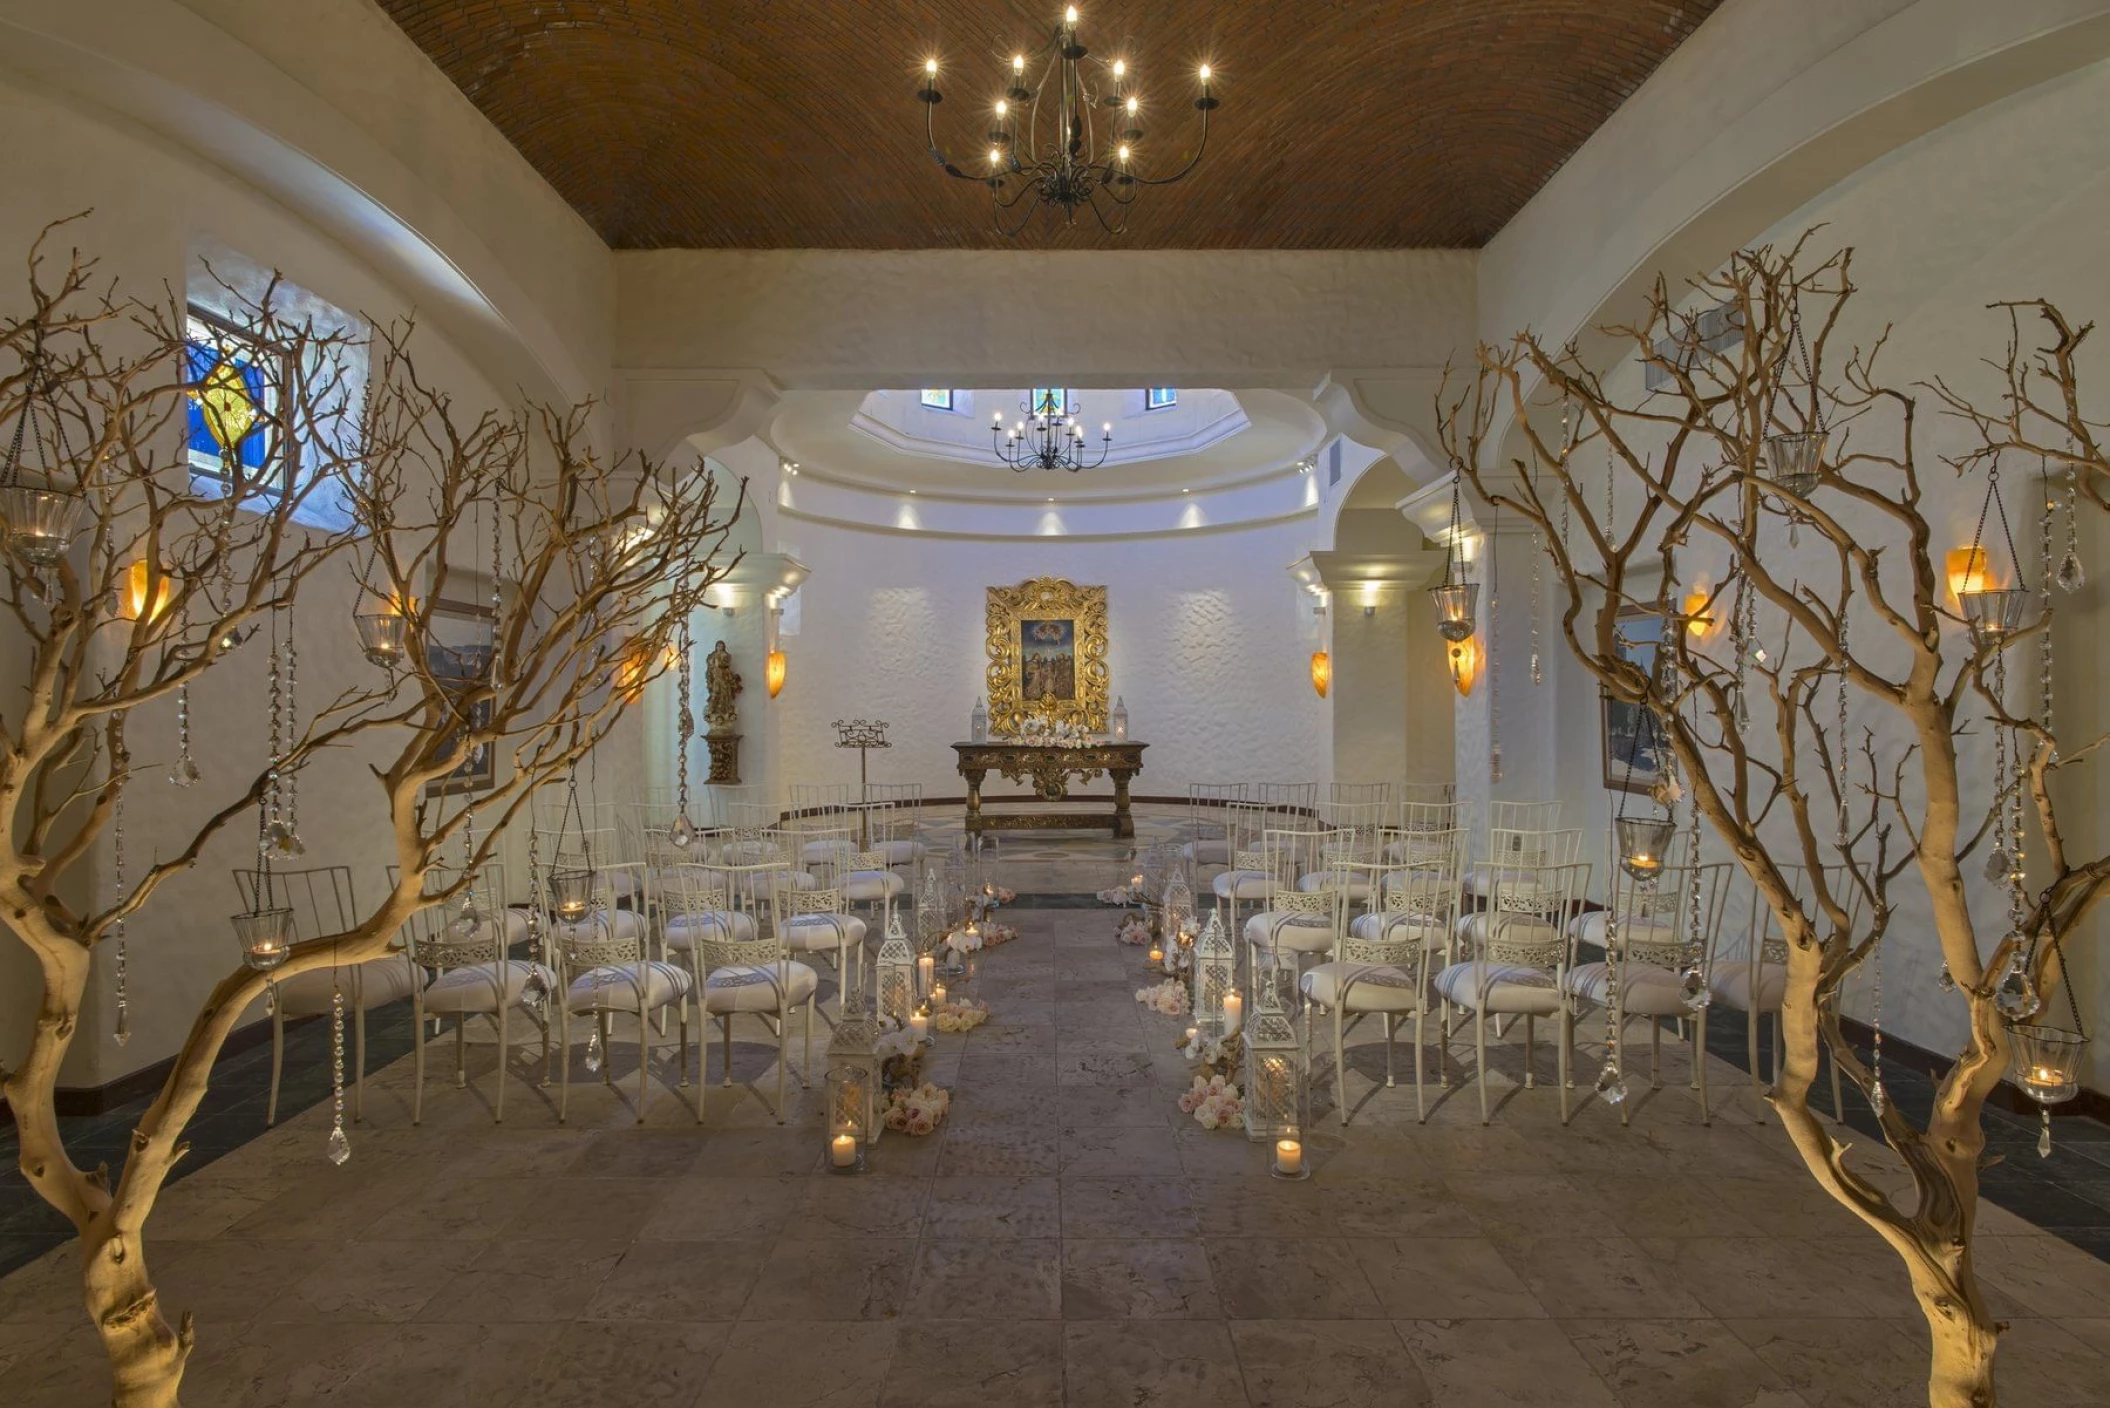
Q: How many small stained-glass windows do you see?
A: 4